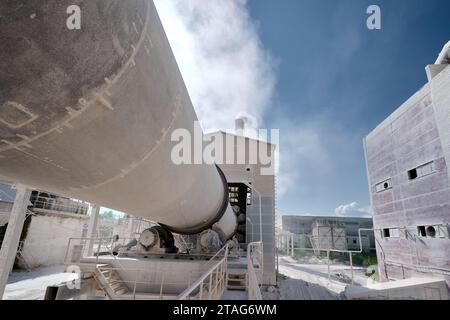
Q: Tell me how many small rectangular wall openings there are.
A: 4